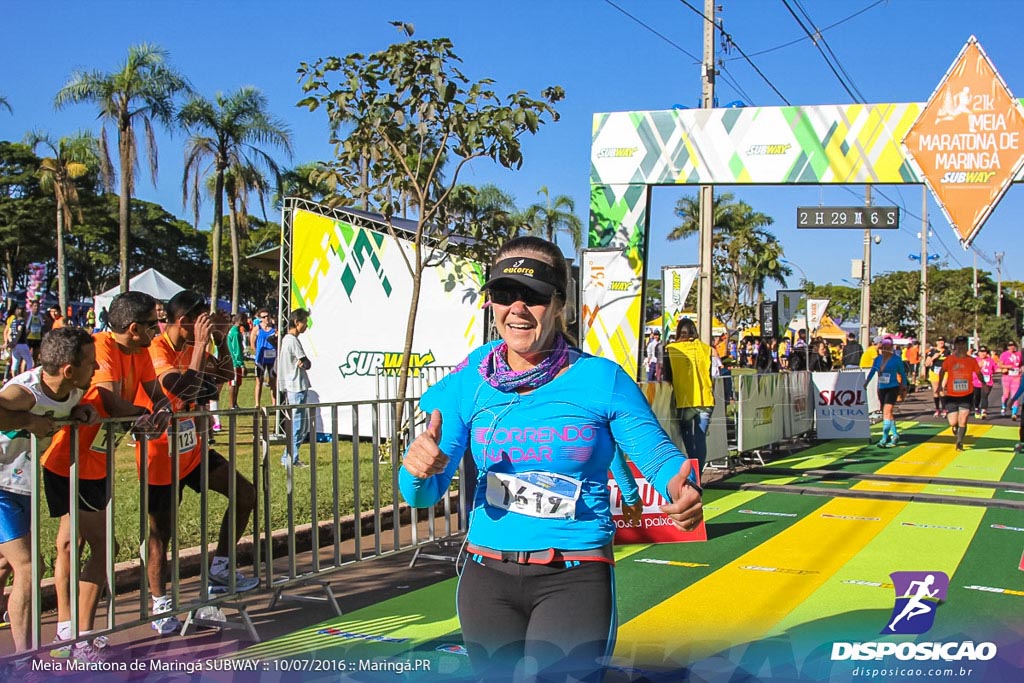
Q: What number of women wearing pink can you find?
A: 2